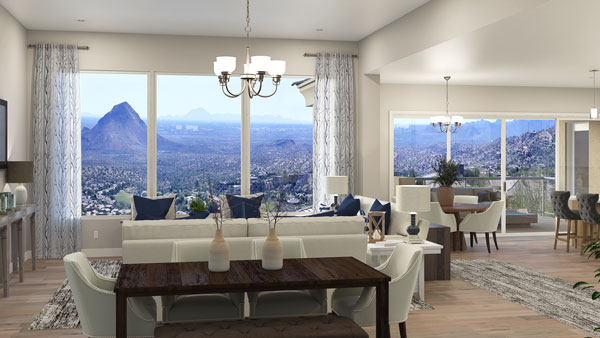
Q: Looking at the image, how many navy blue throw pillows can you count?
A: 4